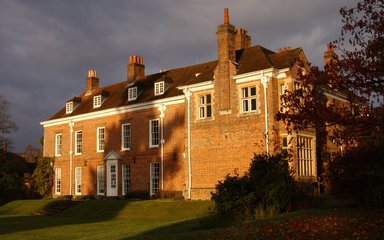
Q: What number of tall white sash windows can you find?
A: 10